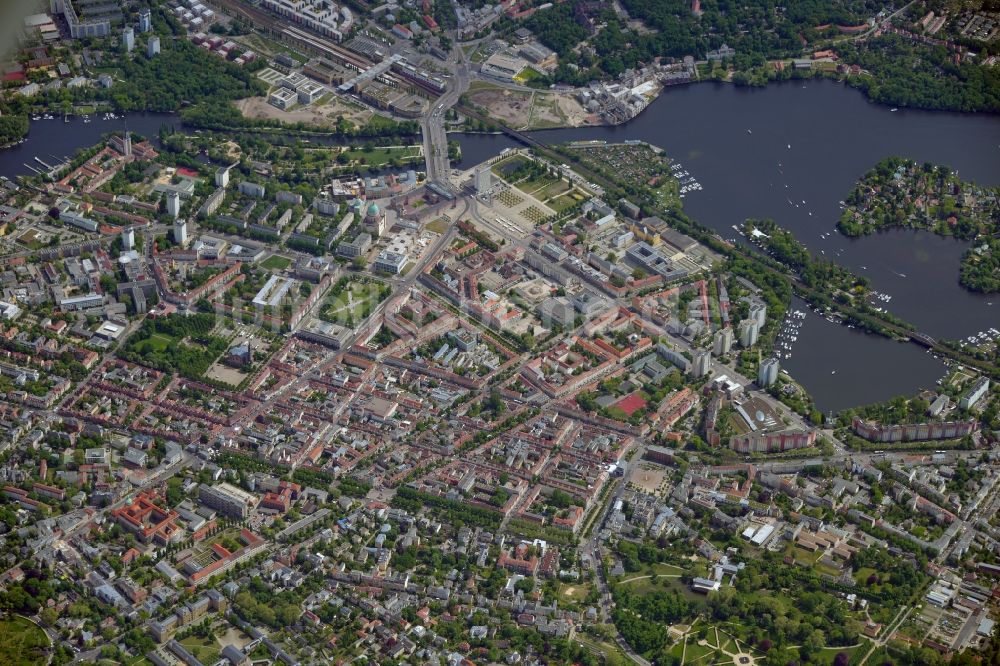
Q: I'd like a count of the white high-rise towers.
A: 13